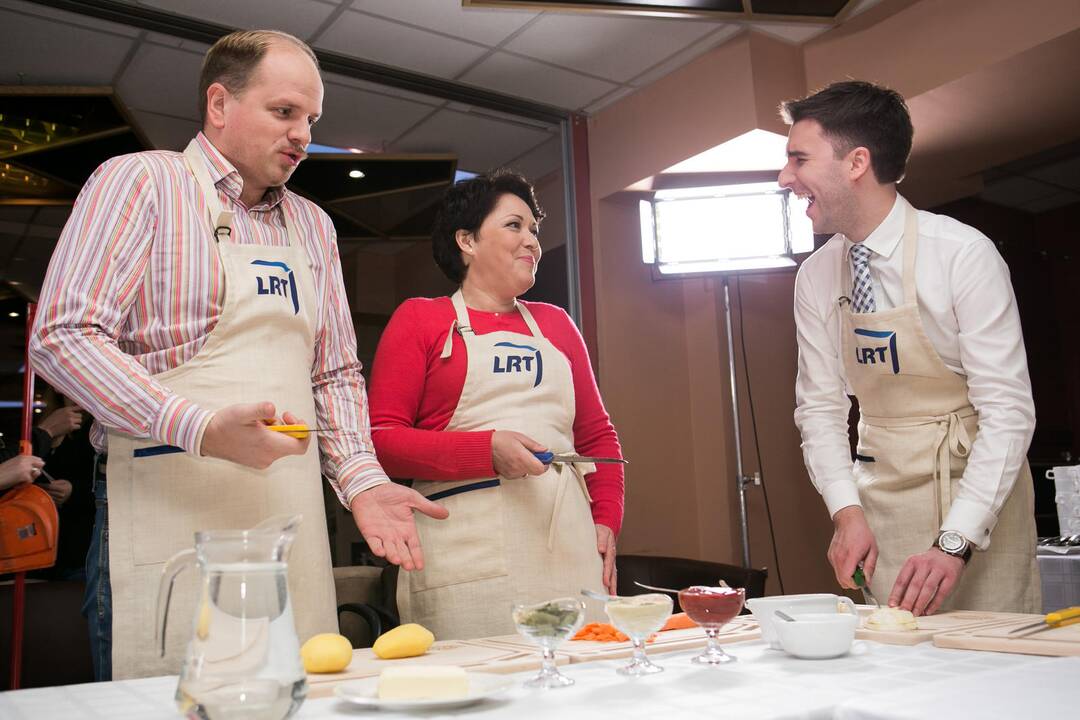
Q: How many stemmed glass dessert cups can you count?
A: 3